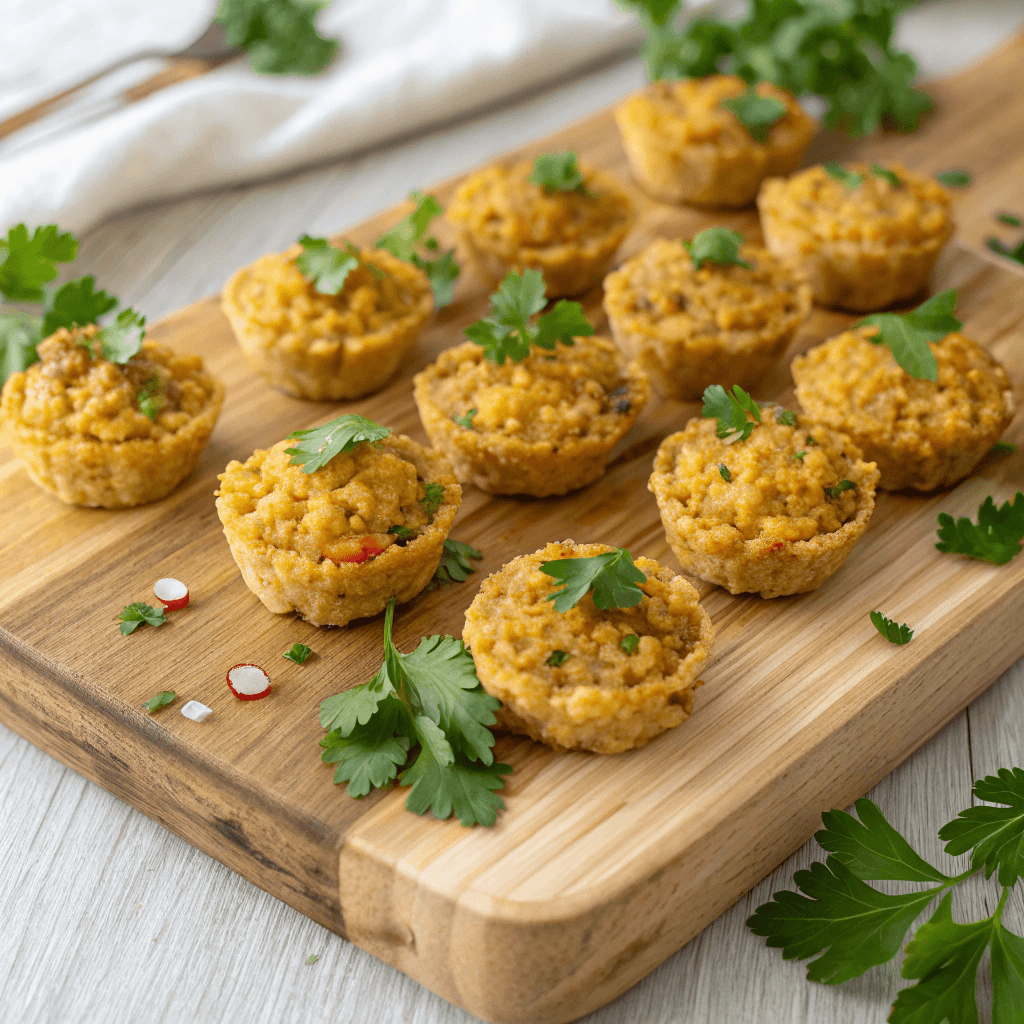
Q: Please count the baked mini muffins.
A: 11